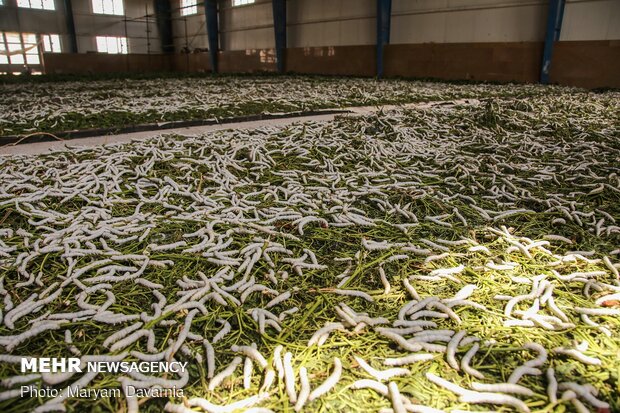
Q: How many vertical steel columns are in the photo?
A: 6